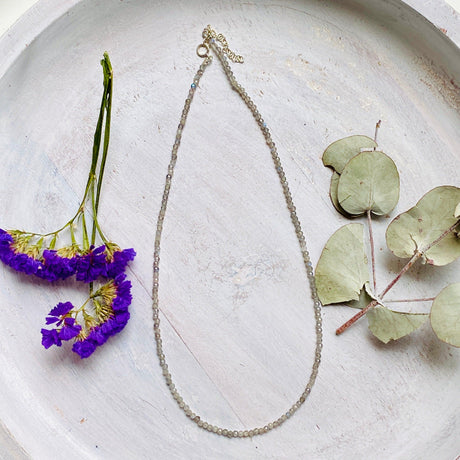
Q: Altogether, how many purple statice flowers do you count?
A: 2